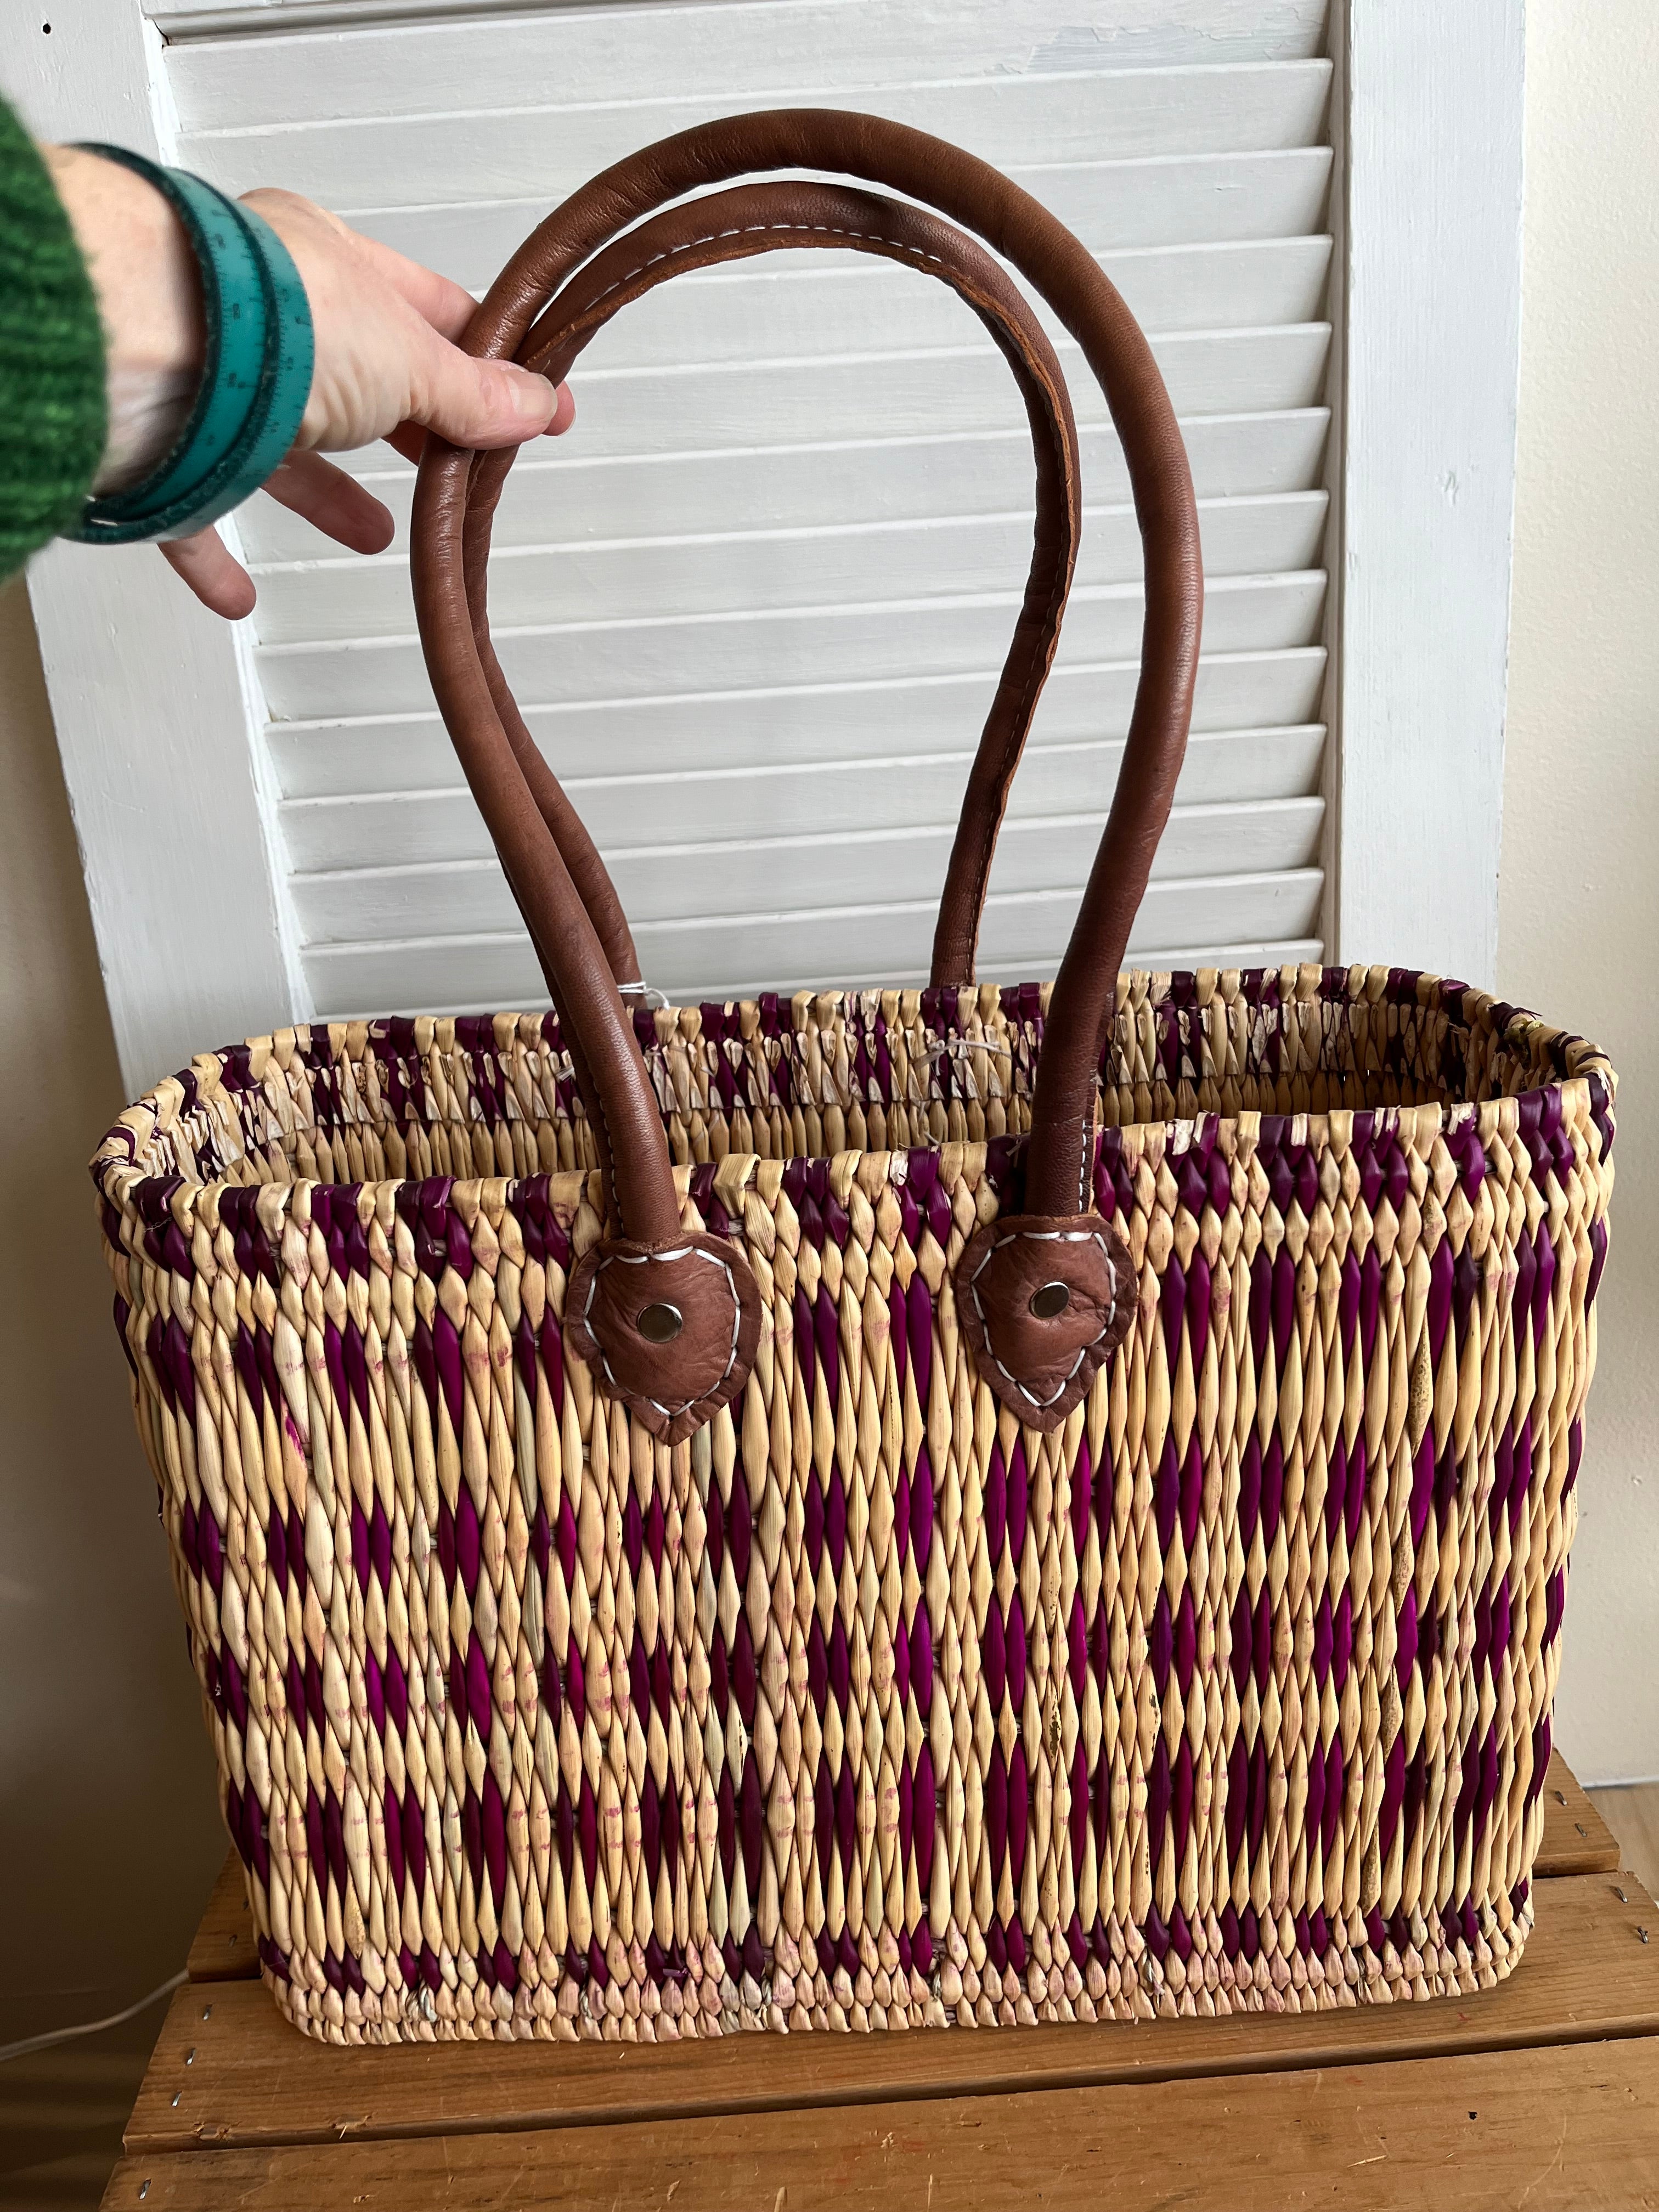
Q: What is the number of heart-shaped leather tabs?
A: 2